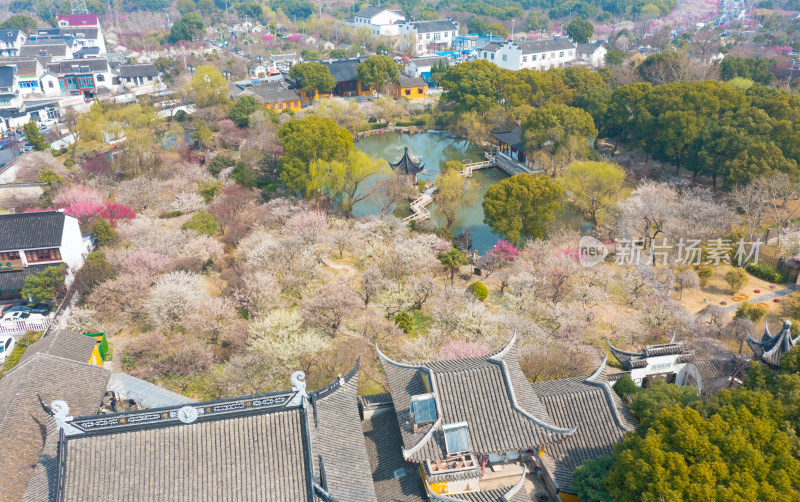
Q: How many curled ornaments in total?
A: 2